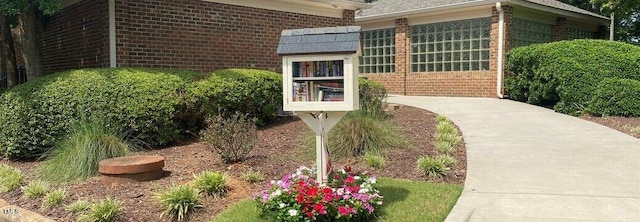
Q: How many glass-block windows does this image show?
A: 4